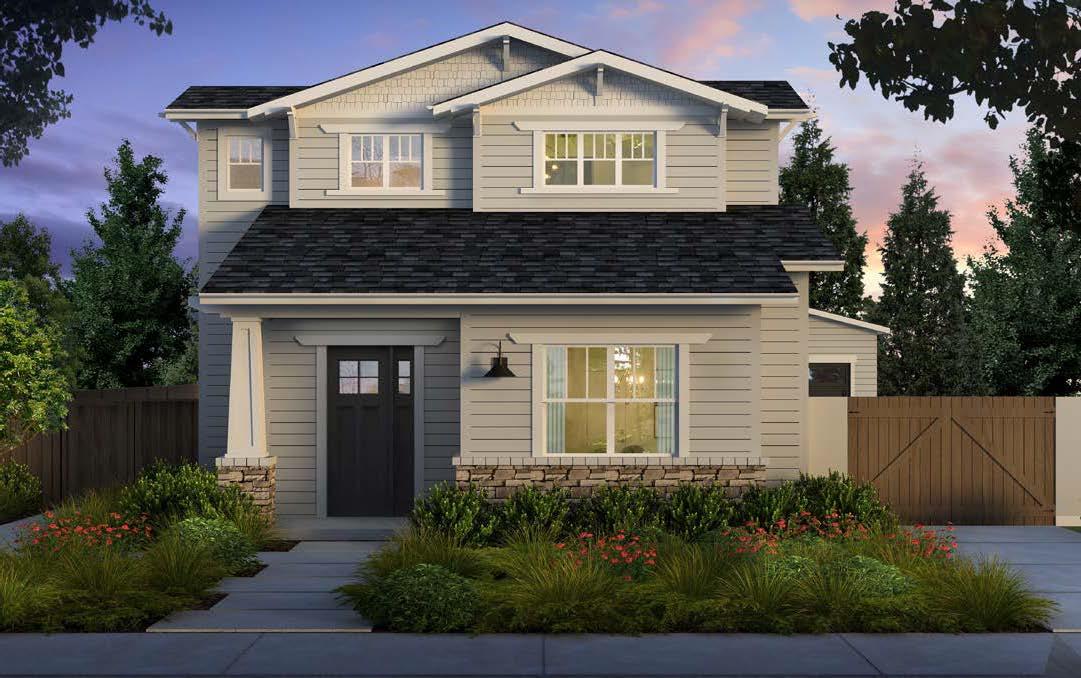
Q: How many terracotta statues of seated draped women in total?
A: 0